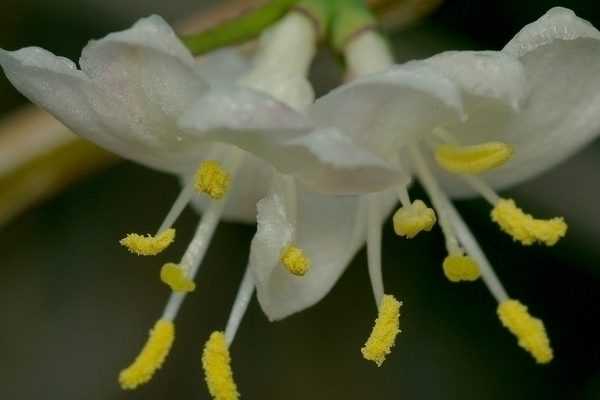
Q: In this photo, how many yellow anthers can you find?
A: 12